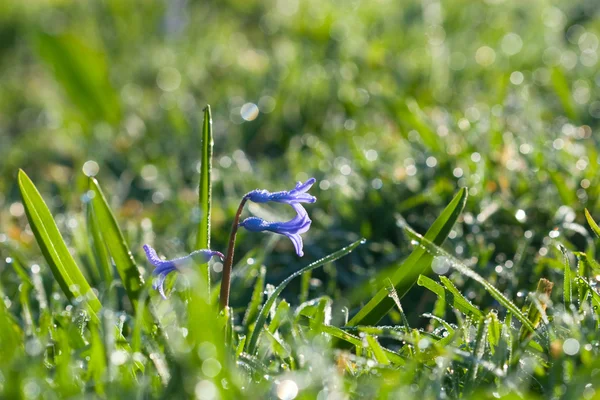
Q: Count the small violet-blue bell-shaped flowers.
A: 3